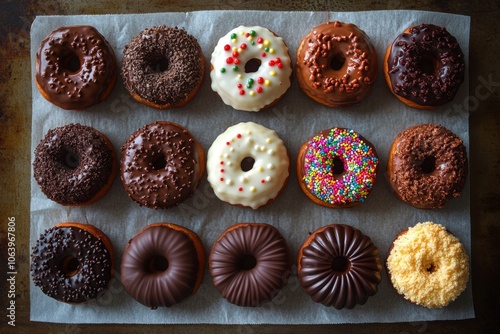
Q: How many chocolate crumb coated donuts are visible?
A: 3